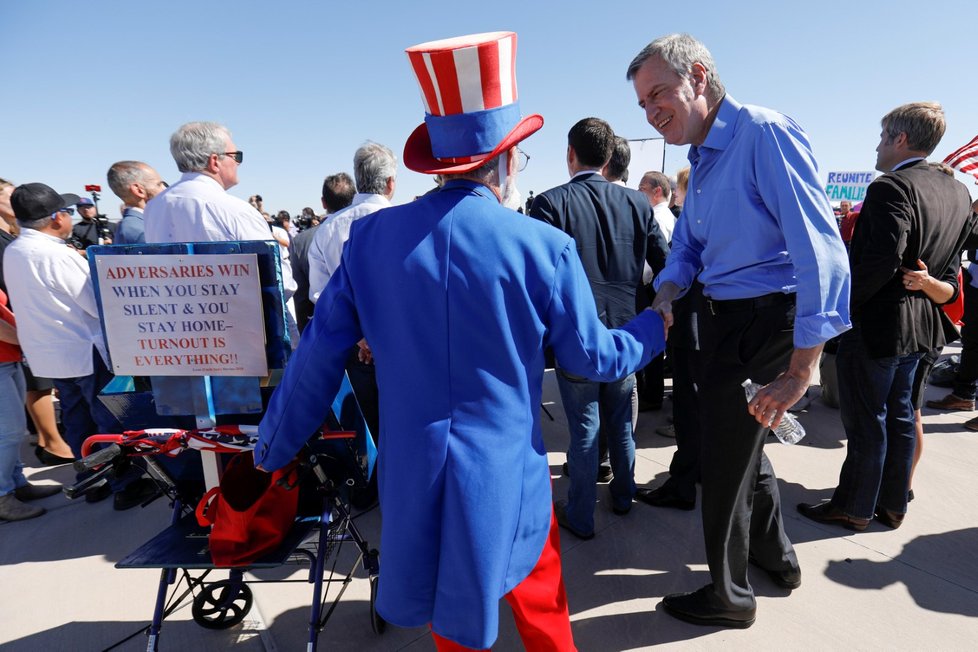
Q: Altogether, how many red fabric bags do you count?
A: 1